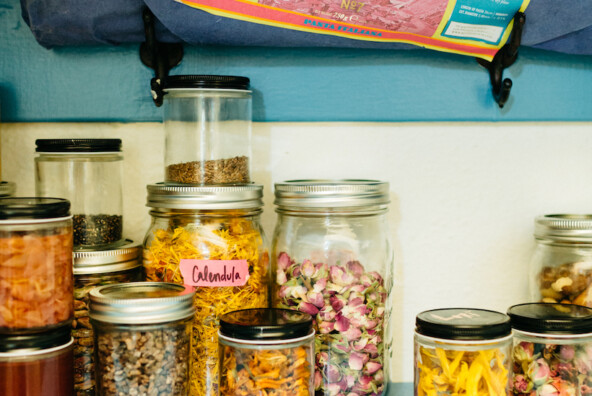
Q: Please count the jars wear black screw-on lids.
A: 7